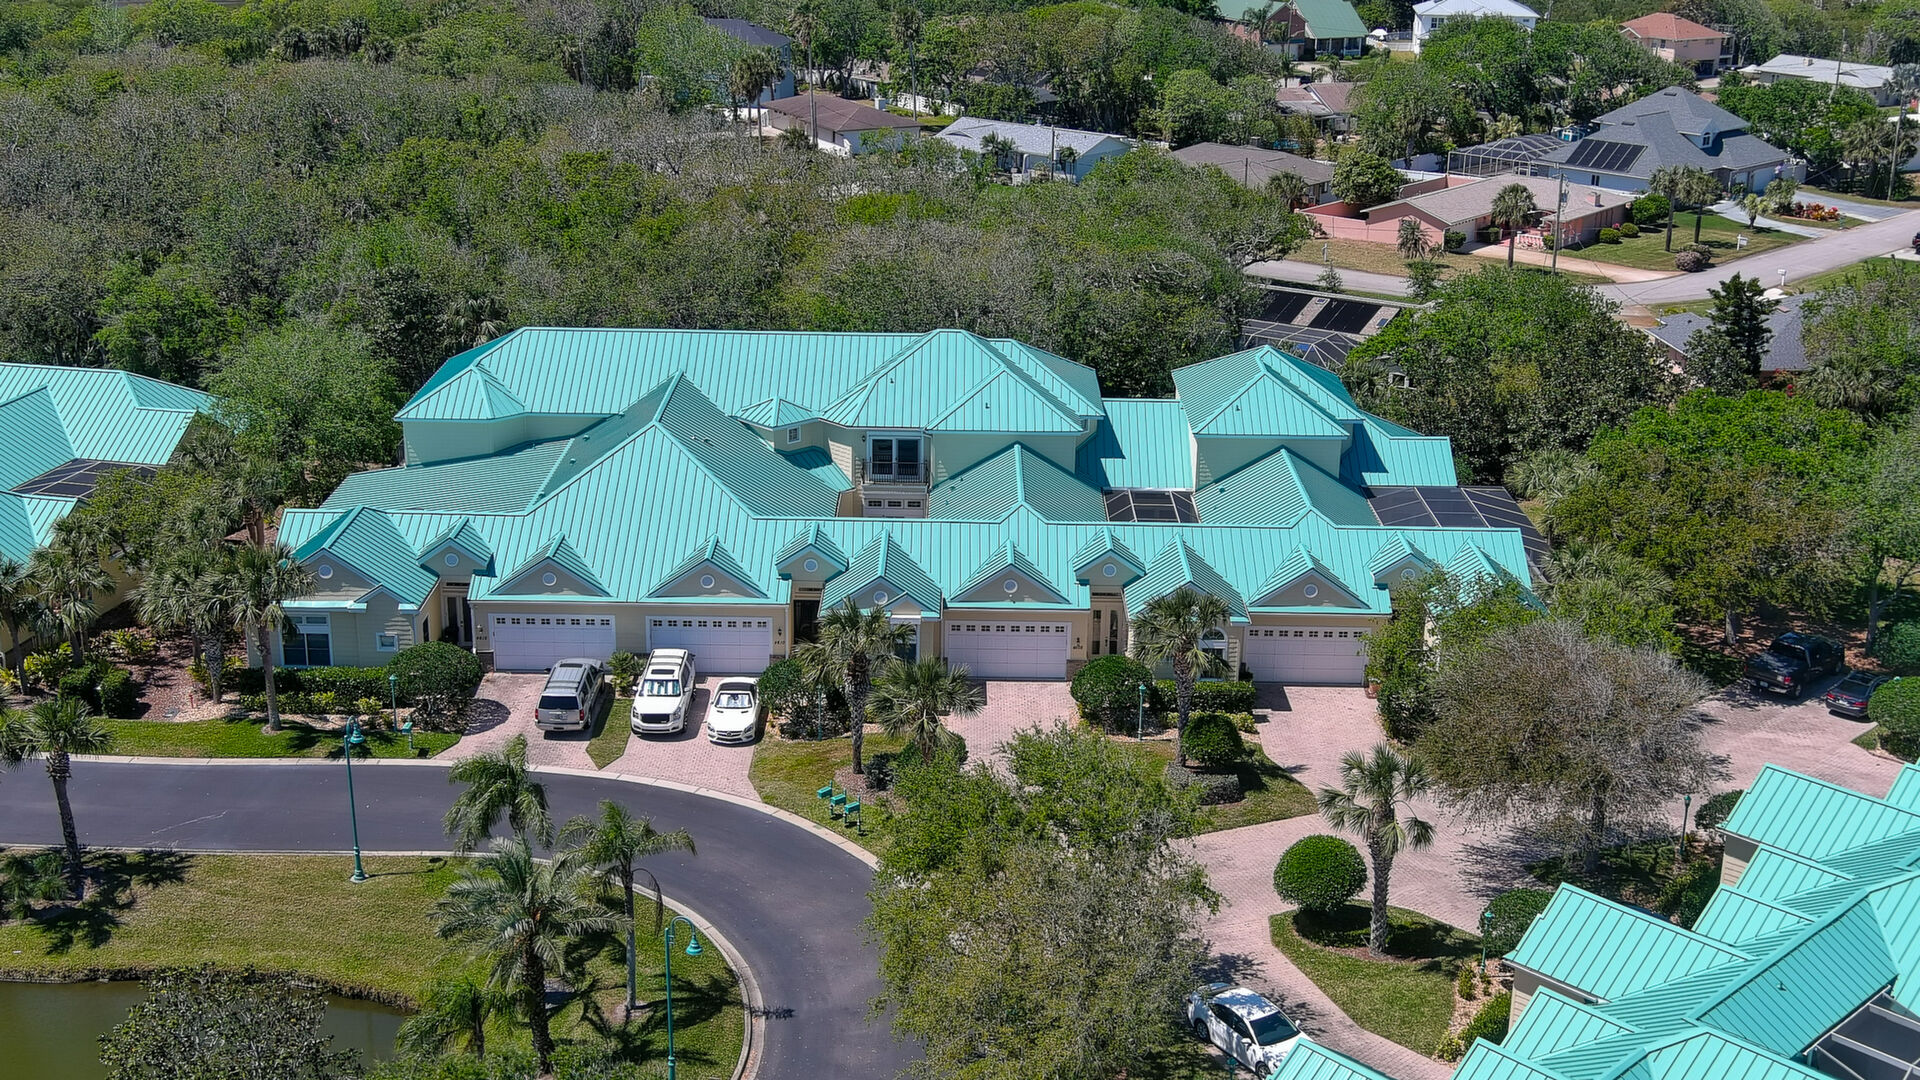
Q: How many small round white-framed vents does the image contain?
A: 10